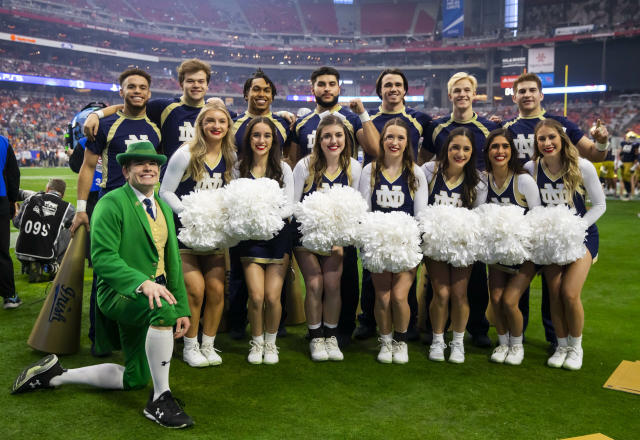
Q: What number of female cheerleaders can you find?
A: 7